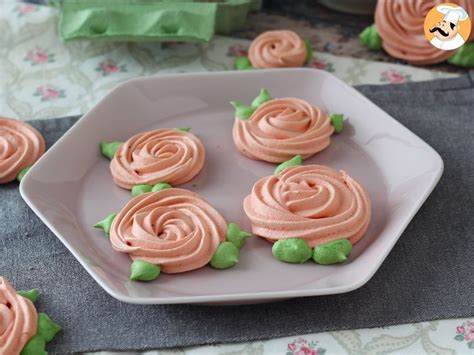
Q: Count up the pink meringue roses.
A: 8